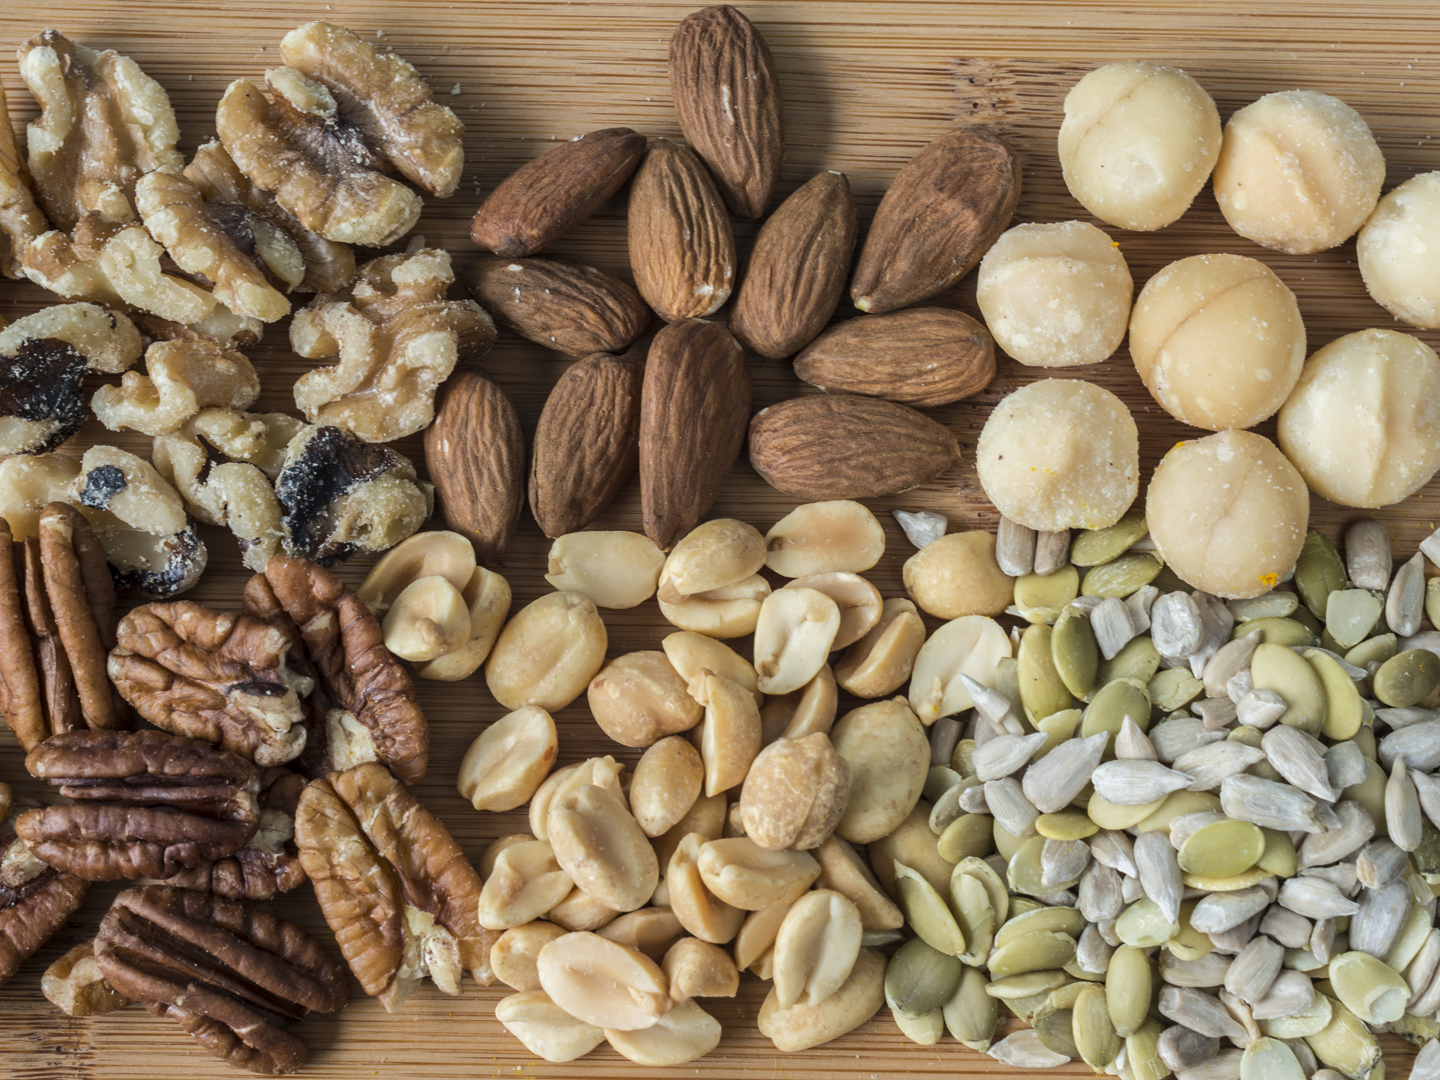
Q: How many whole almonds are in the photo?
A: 11